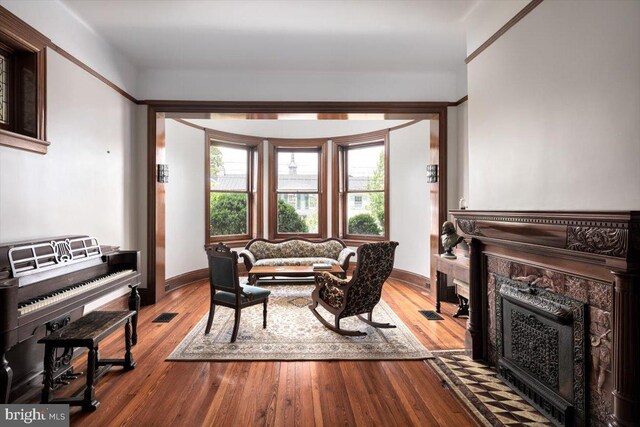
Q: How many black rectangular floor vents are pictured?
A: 2